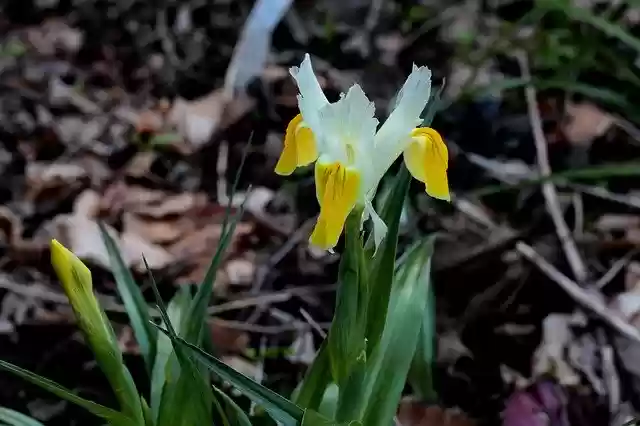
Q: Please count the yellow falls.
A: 3